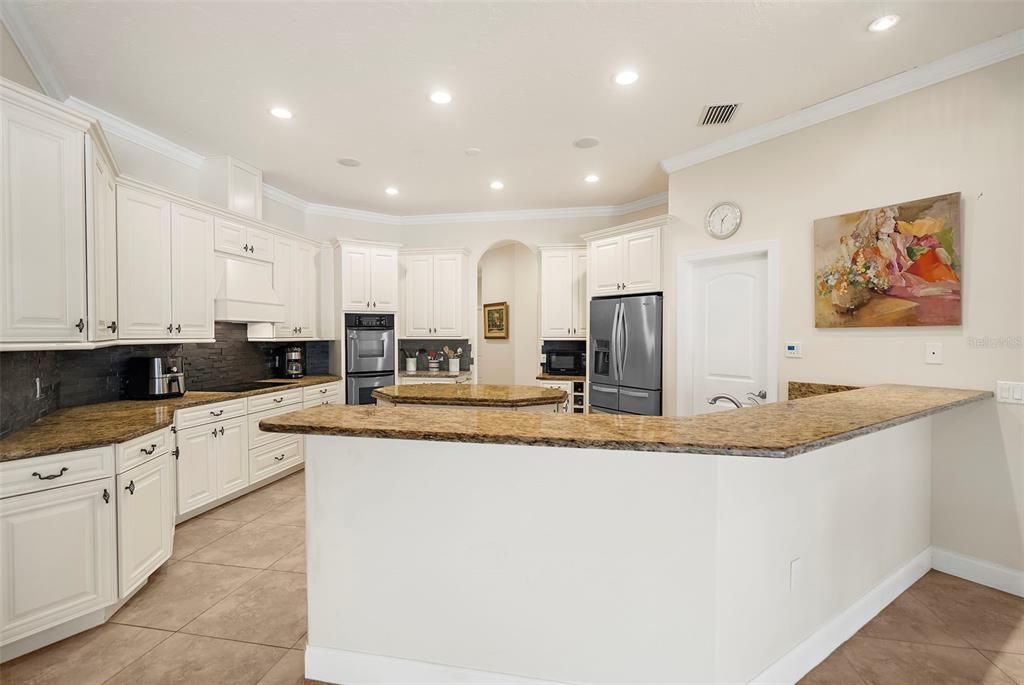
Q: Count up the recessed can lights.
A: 7